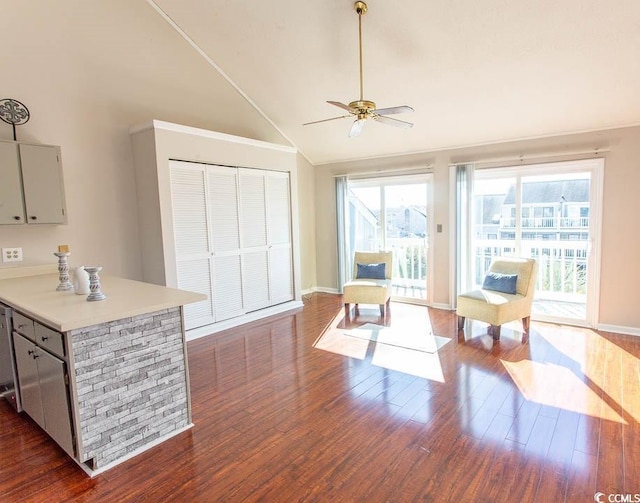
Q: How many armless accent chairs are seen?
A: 2